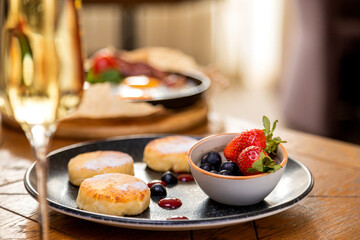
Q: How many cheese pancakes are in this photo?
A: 3